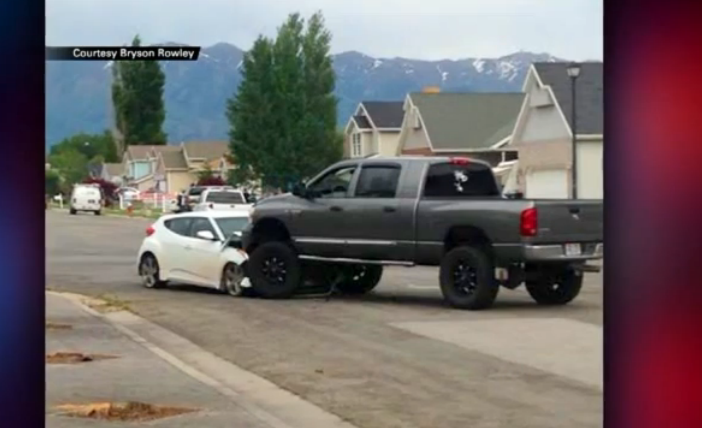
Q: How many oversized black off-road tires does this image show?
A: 4